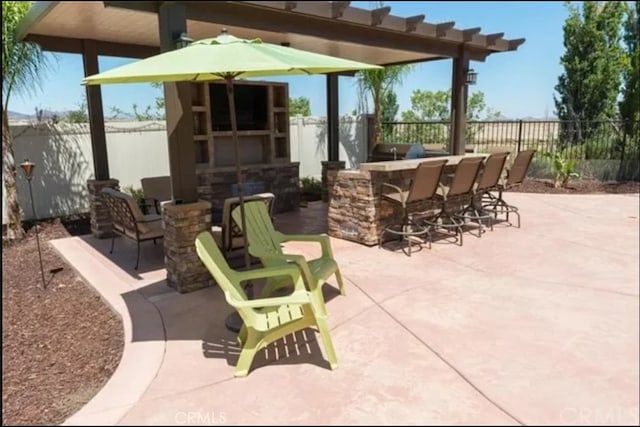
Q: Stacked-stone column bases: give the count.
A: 3